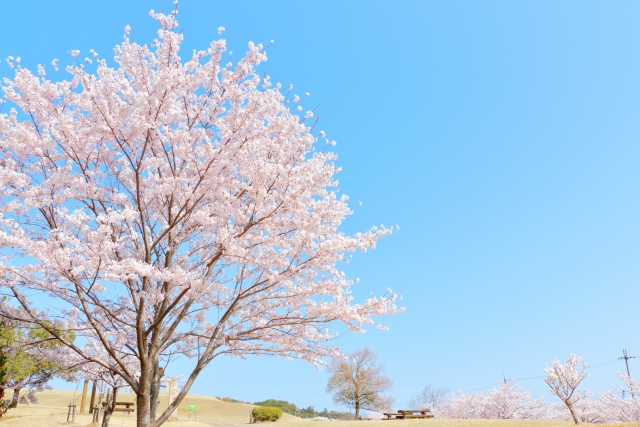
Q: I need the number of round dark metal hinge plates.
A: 0